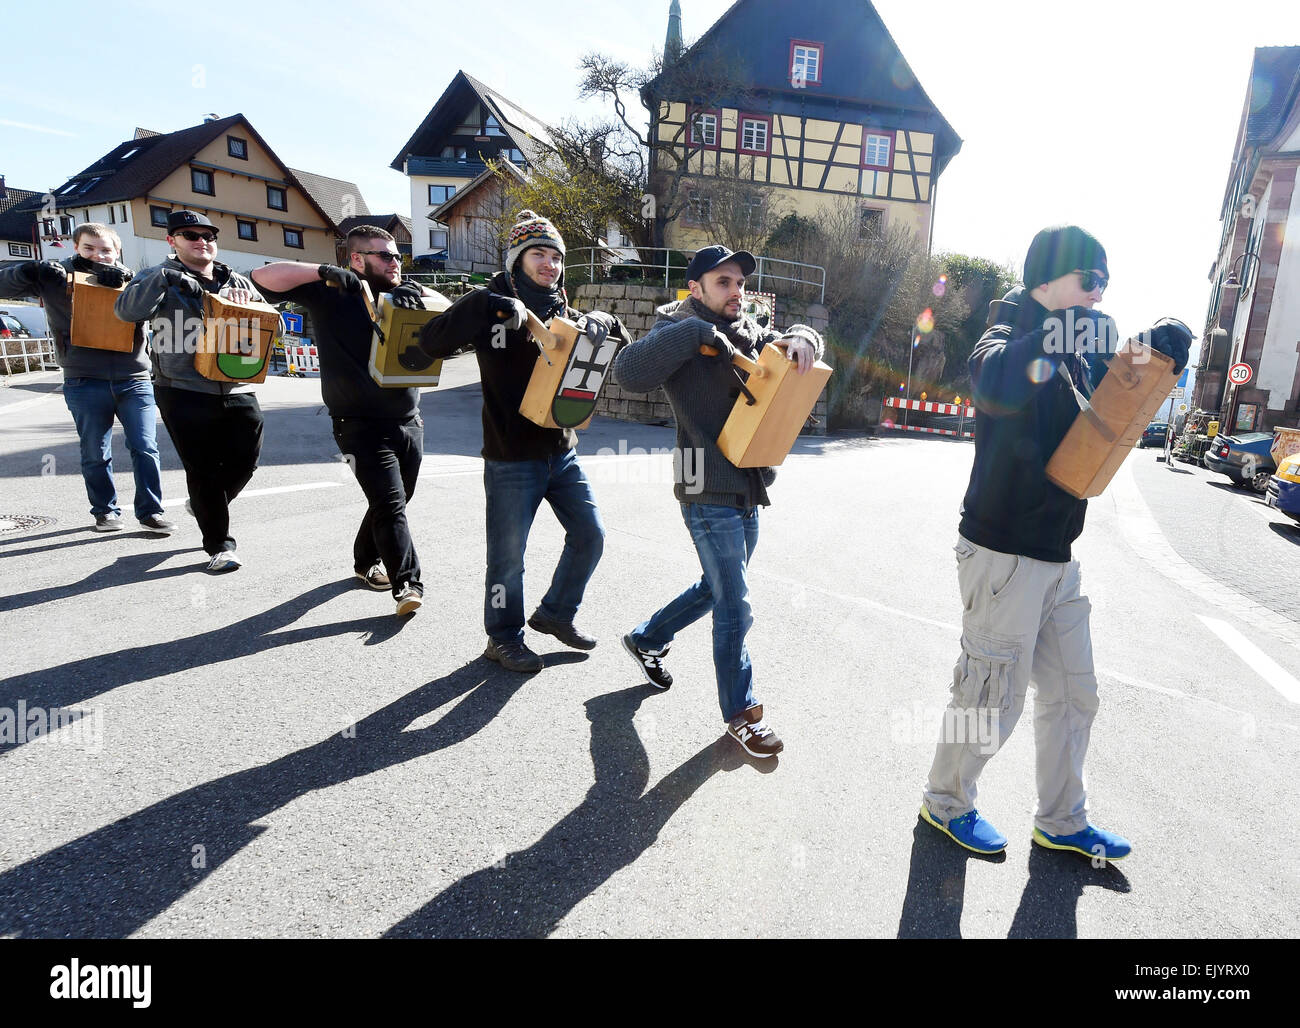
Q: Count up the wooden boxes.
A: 6